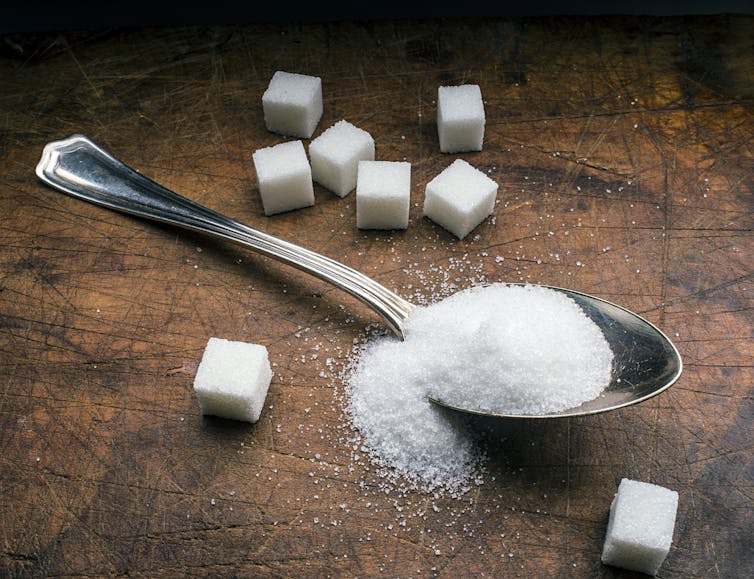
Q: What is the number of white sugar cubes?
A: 8